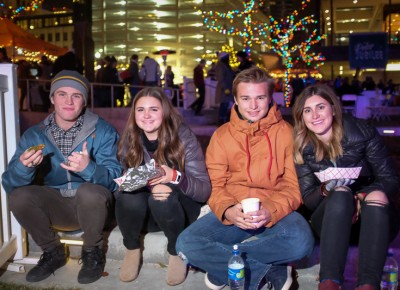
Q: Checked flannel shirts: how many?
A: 1